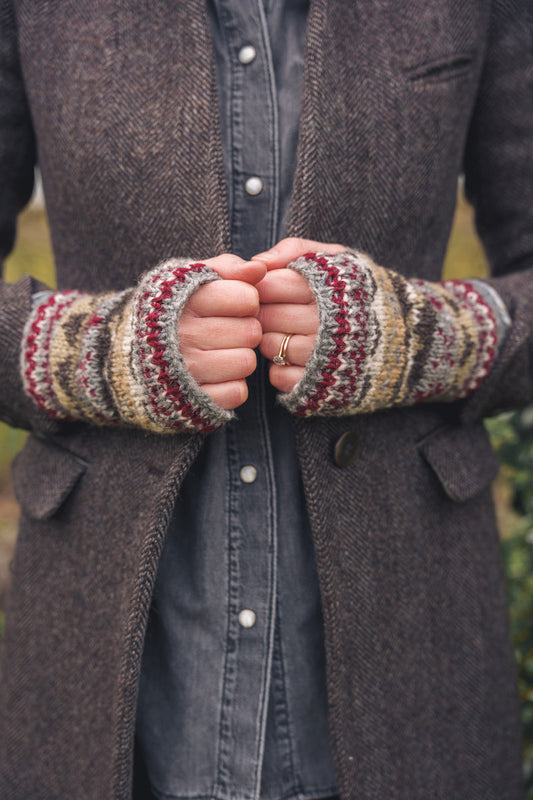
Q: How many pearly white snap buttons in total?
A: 4